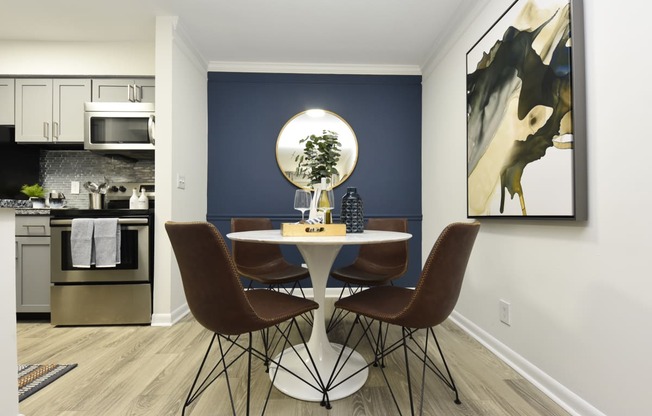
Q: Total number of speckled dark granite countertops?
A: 2